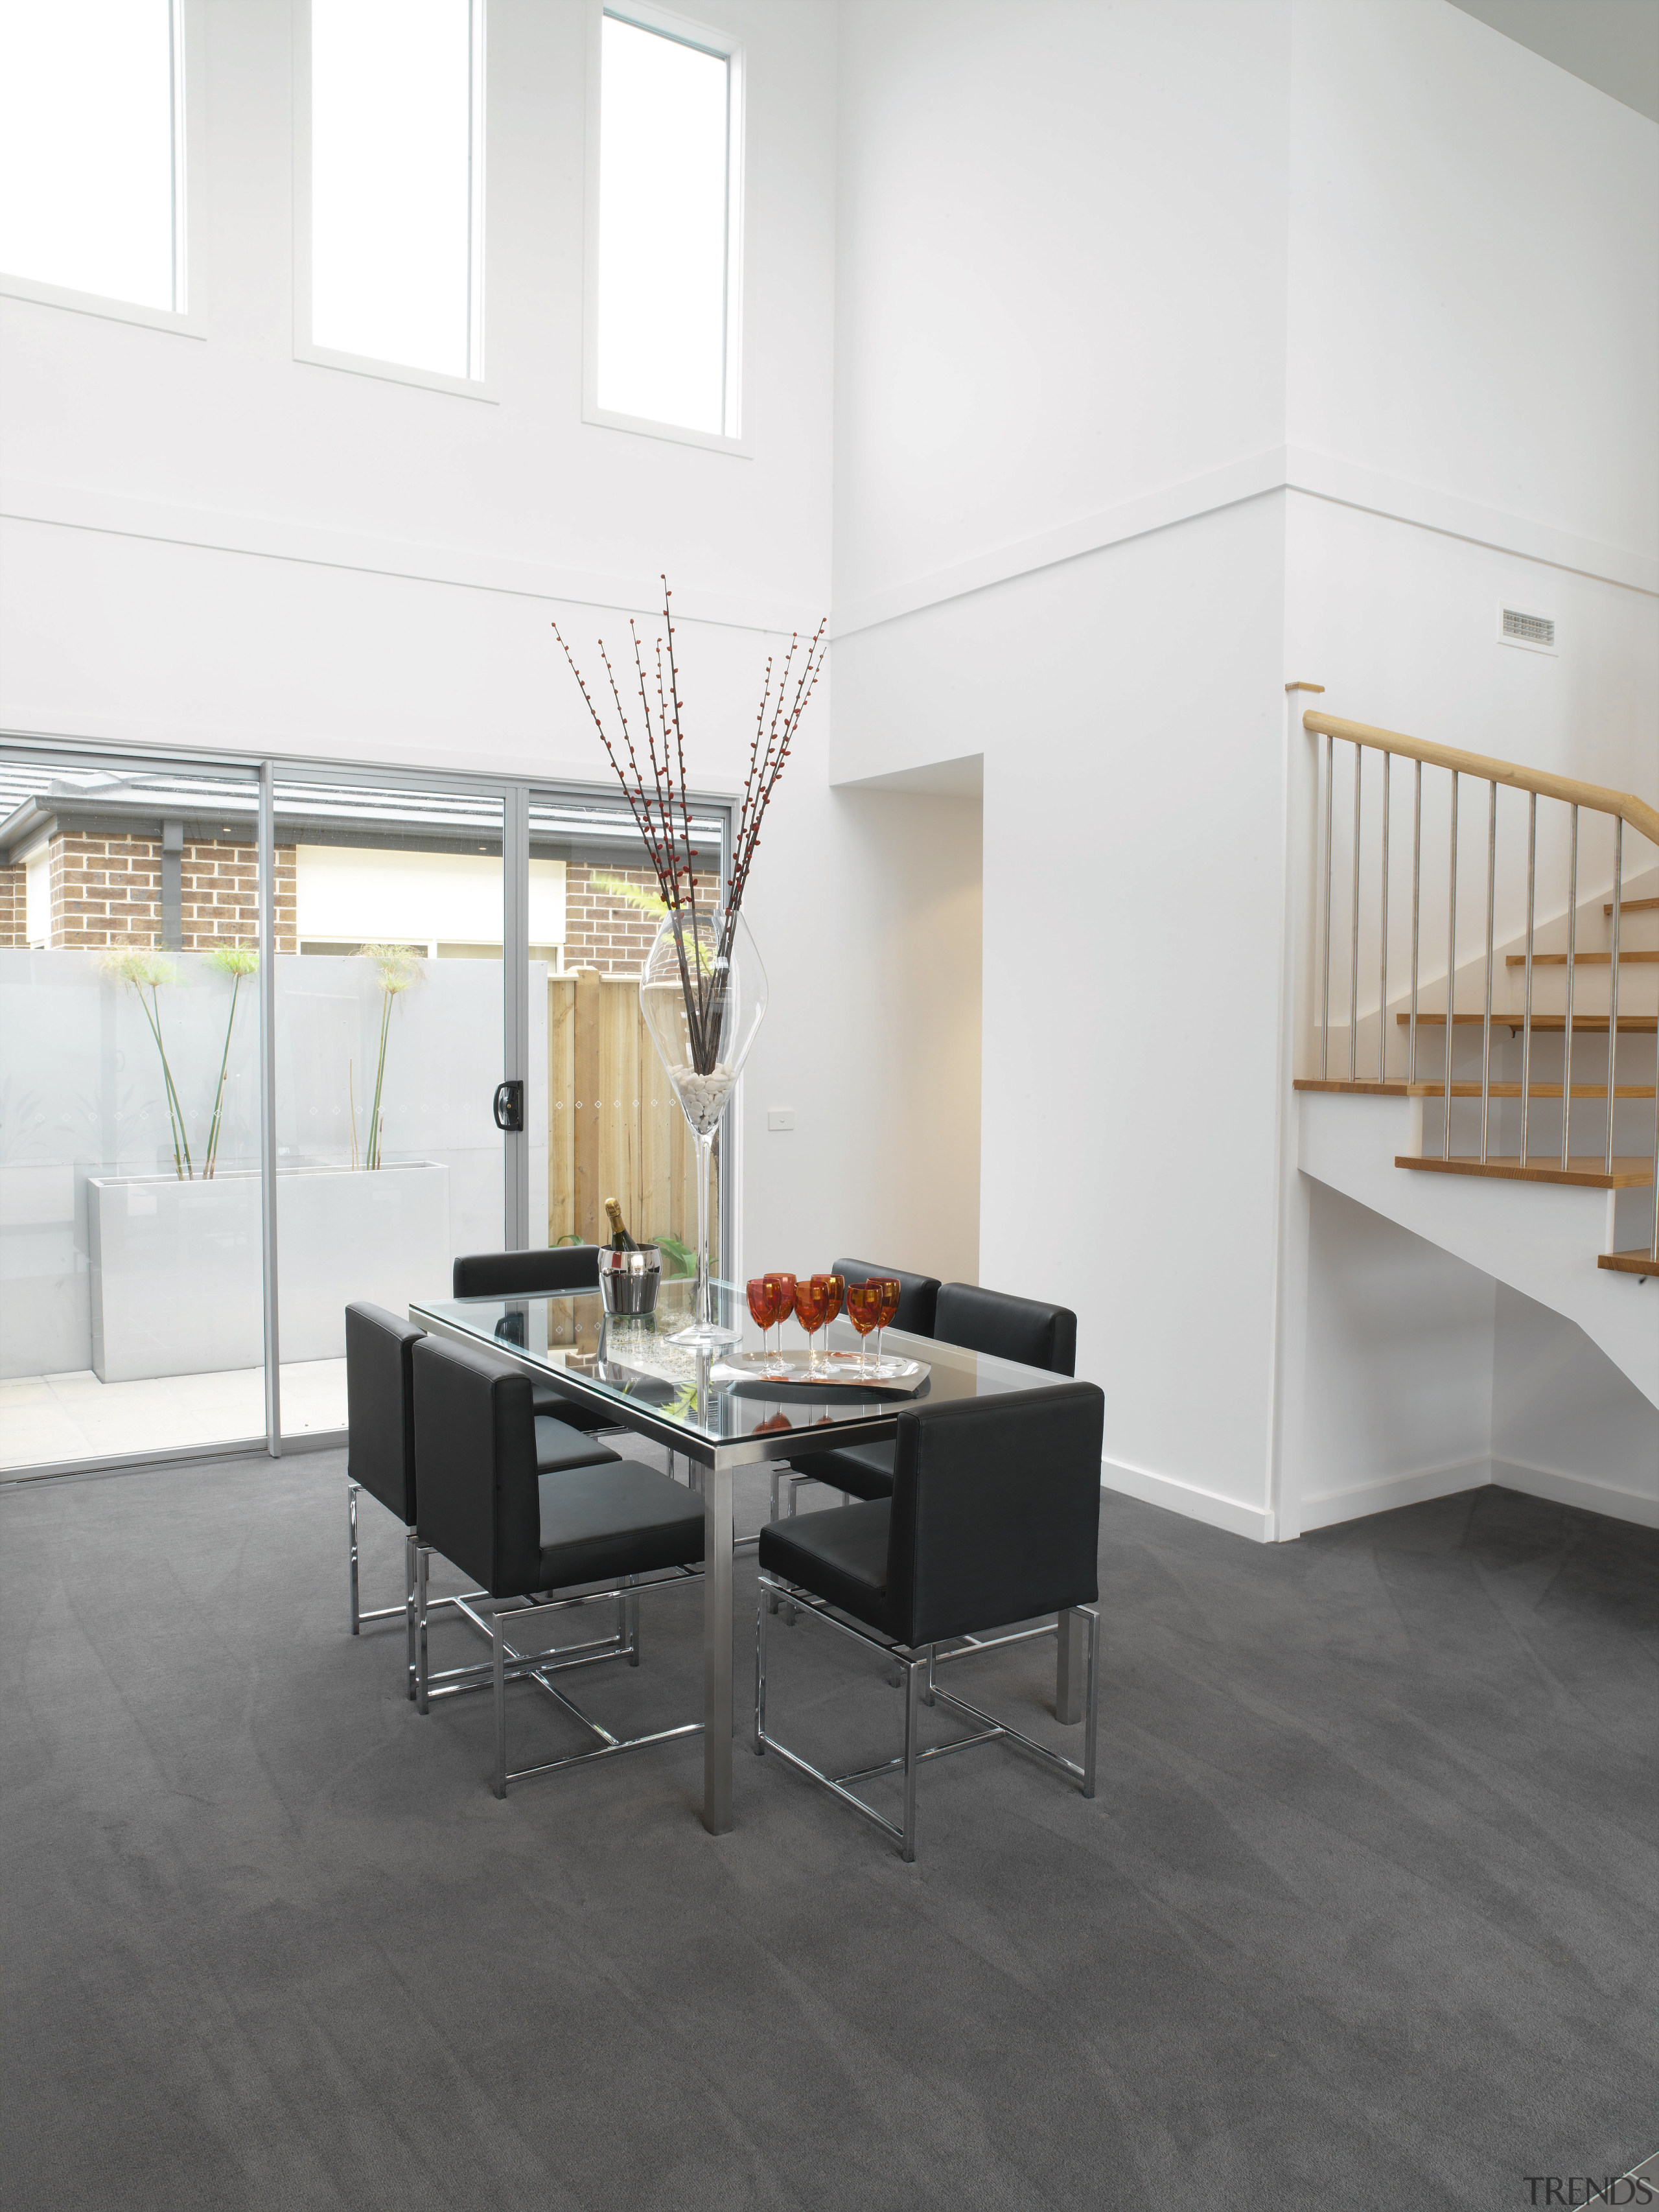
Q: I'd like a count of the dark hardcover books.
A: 0